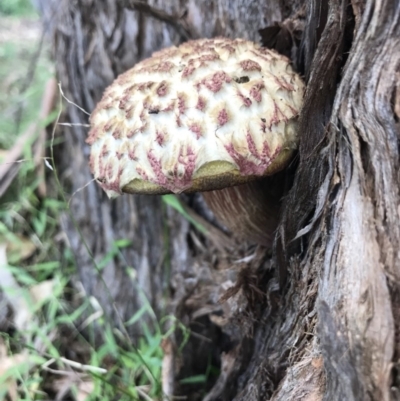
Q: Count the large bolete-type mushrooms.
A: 1